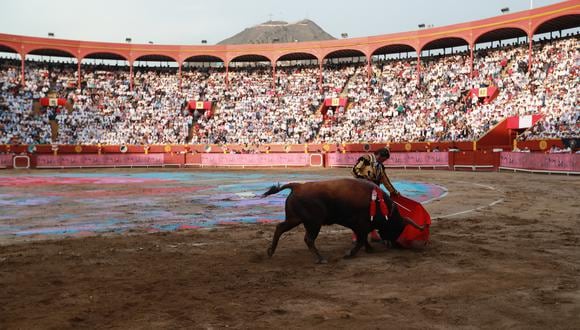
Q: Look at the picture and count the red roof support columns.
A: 11